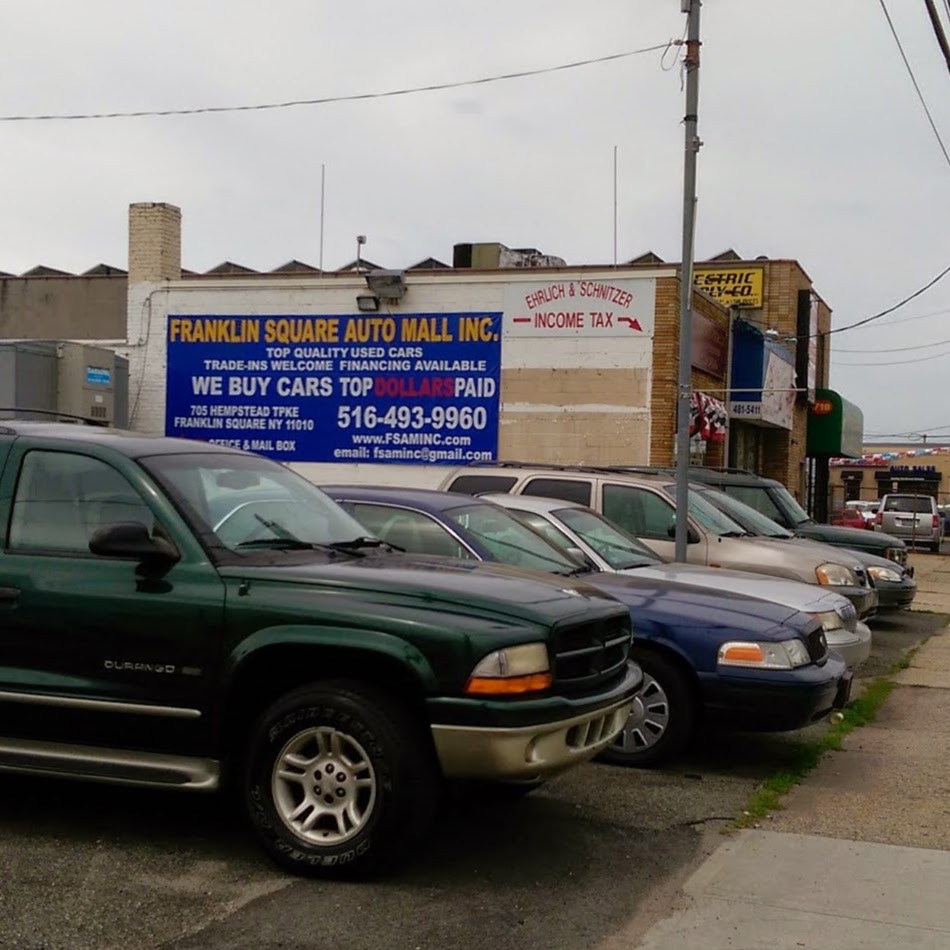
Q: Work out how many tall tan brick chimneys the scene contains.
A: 1